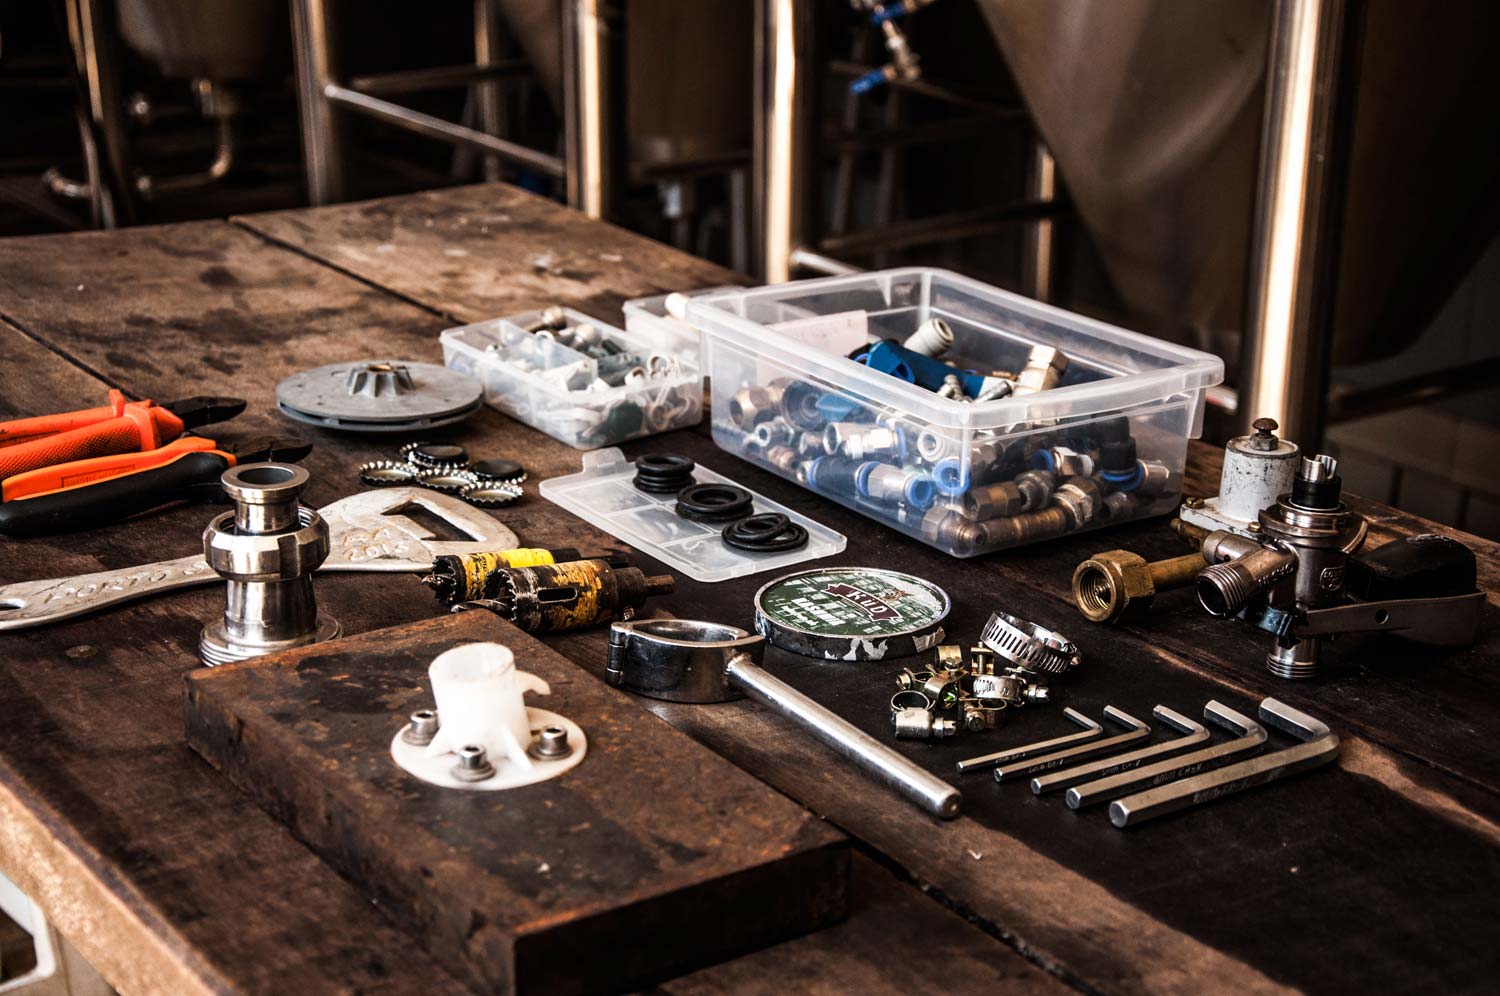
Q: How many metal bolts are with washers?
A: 3